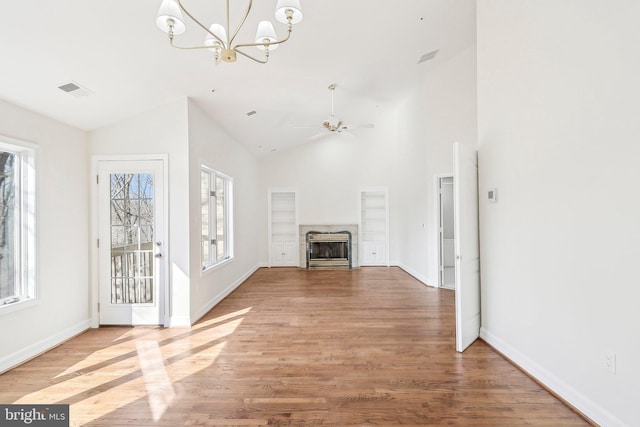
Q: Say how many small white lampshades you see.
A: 4